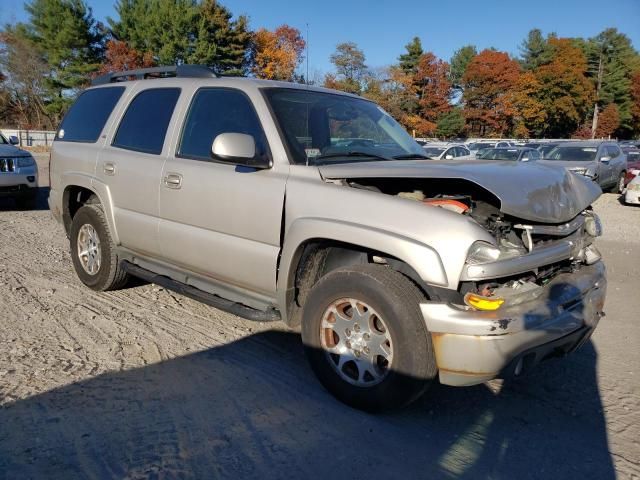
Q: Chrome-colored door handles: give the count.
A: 2